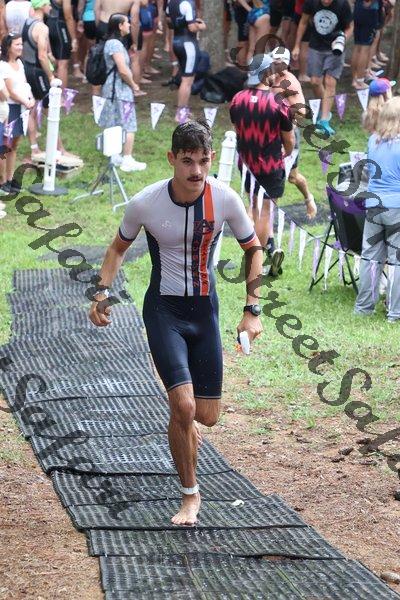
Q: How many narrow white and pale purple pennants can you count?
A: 14